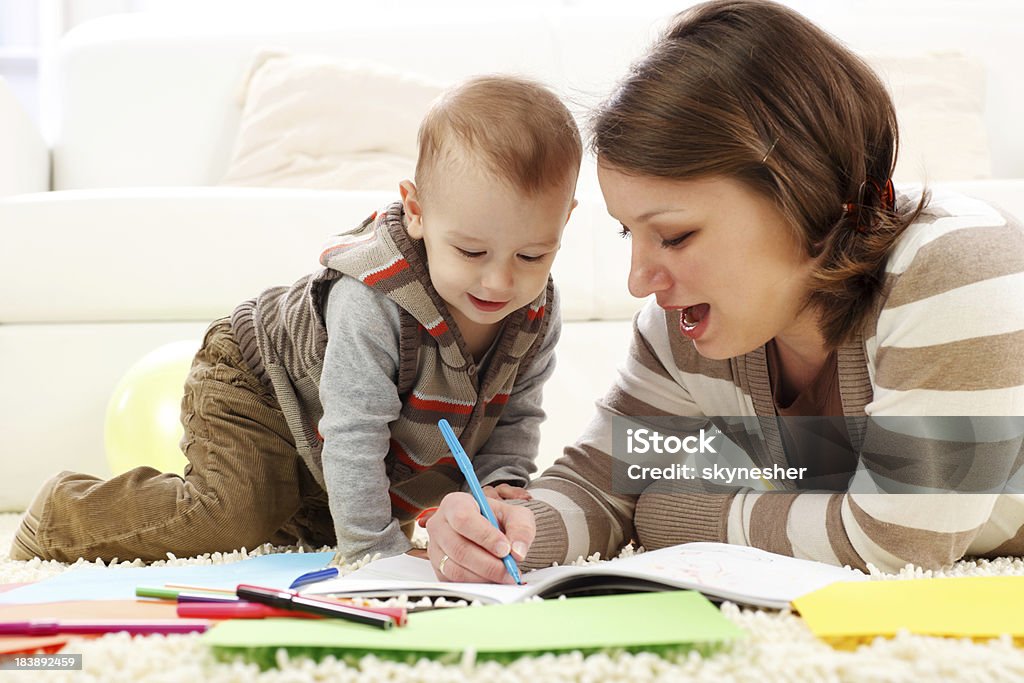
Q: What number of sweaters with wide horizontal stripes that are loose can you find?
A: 1